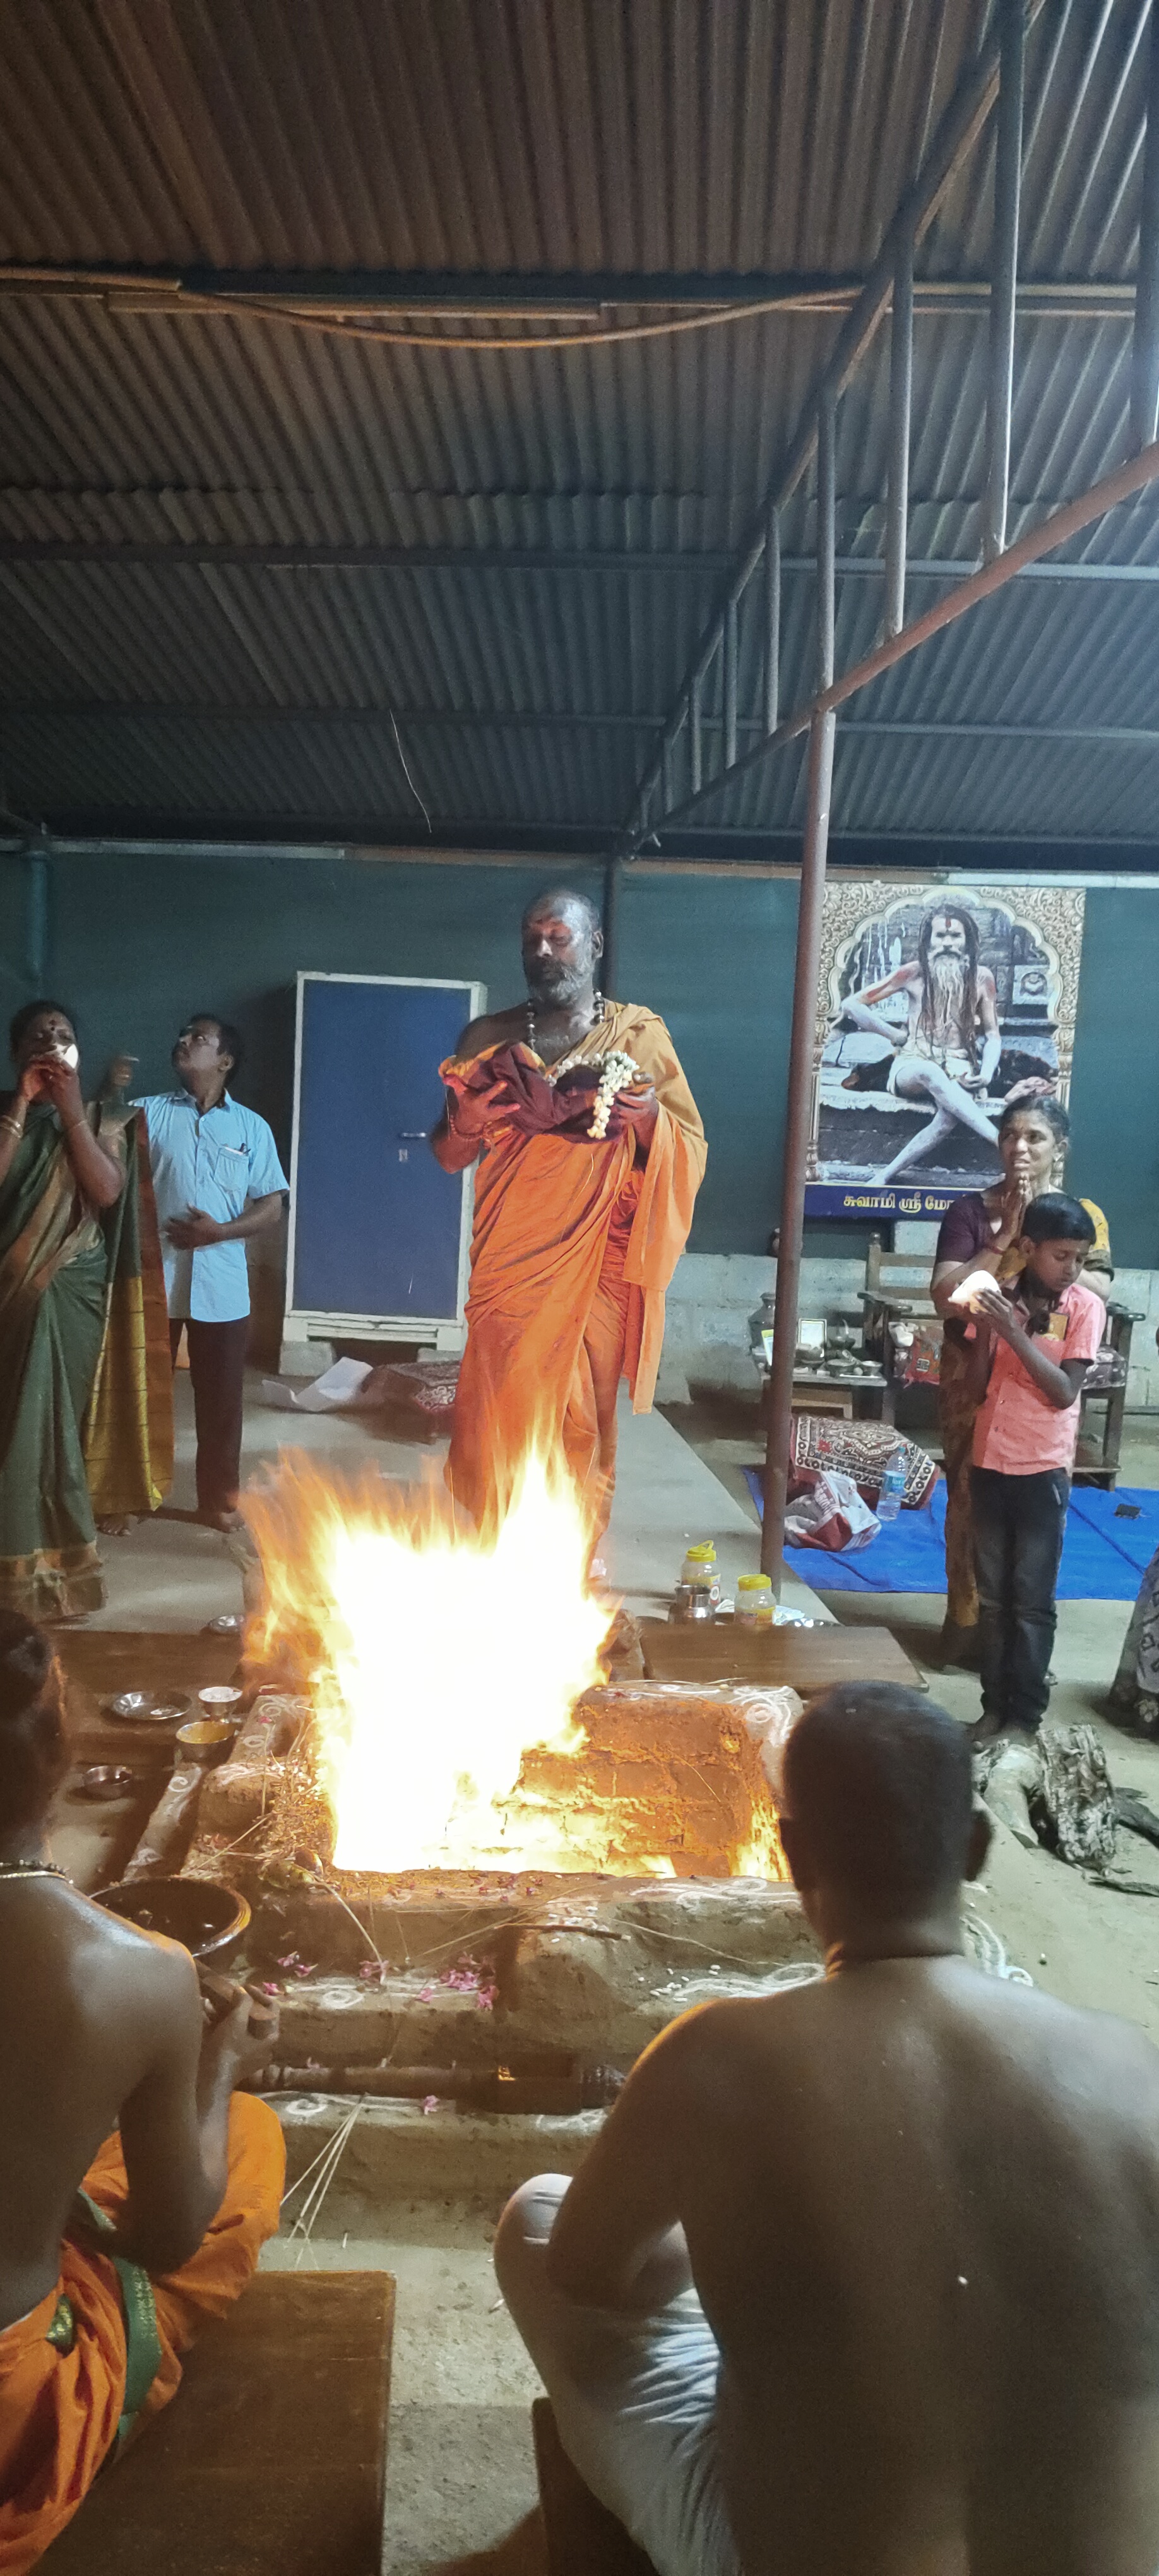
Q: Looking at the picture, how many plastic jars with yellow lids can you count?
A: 2